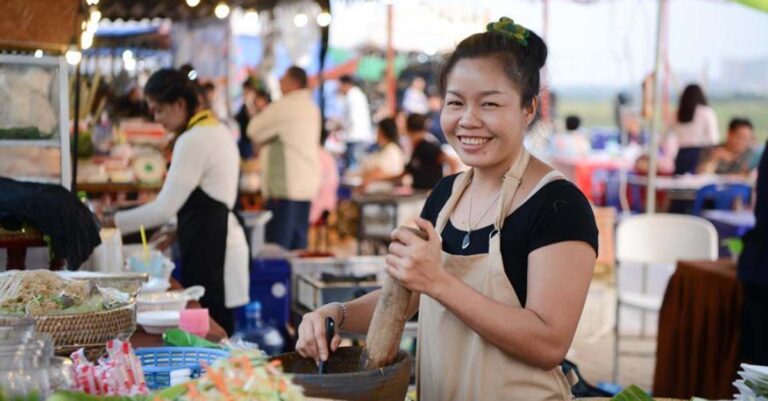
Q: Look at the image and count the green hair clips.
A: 1